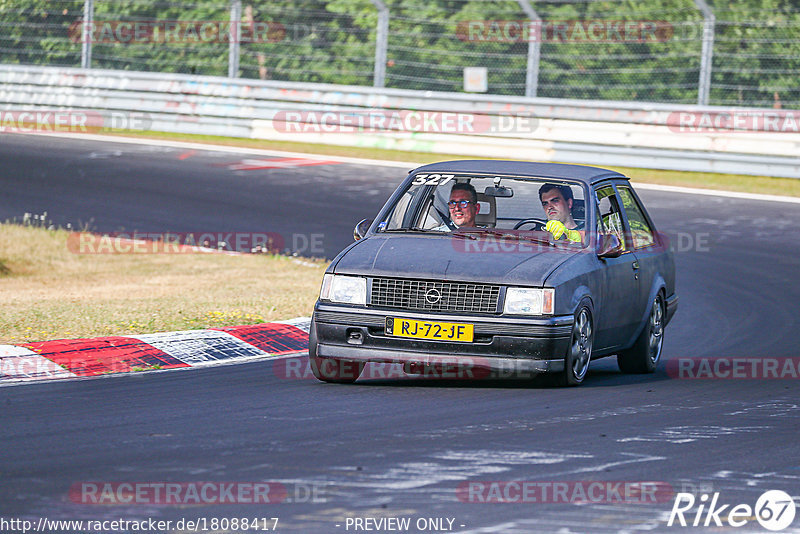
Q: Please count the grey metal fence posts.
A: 5